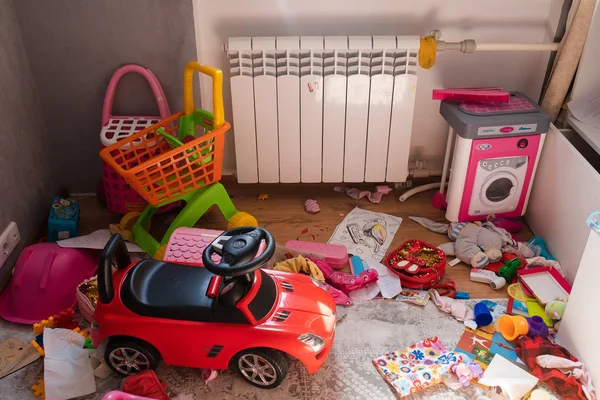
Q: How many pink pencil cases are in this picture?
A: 1